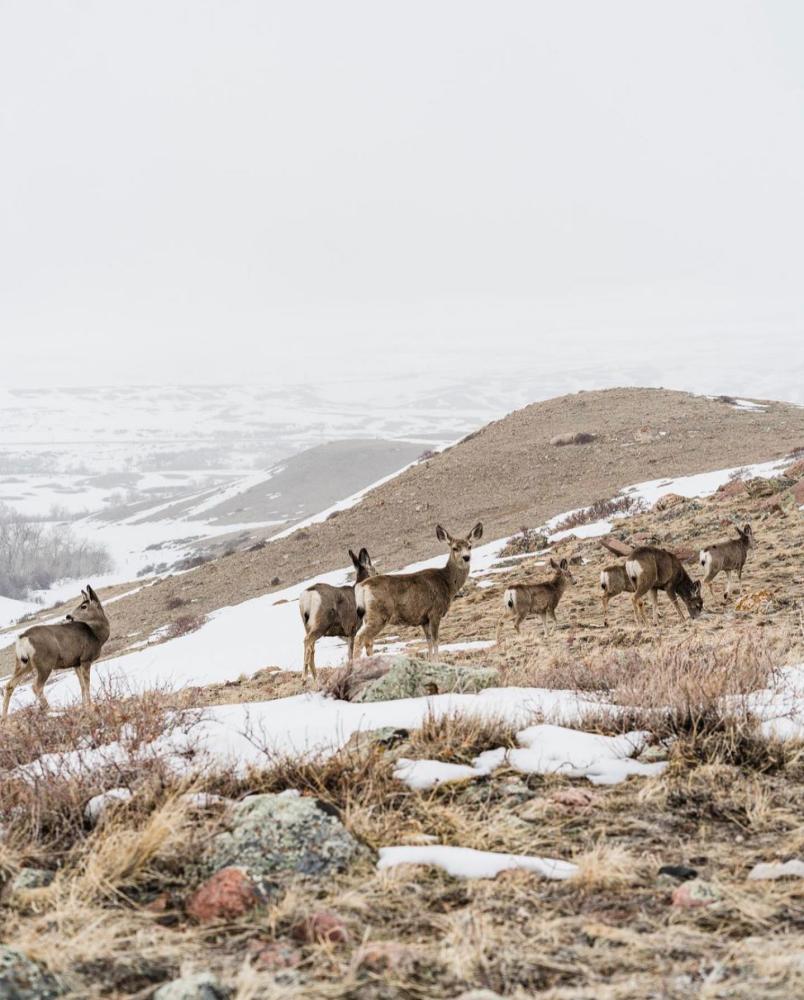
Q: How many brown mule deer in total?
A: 7